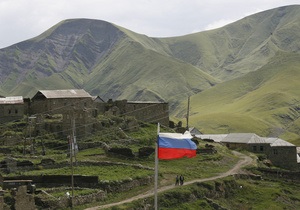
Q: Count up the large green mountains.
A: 2